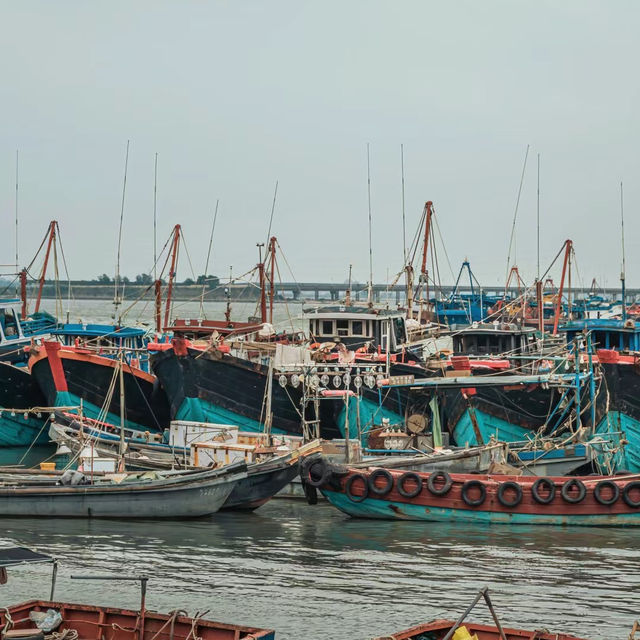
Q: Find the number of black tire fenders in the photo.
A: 11